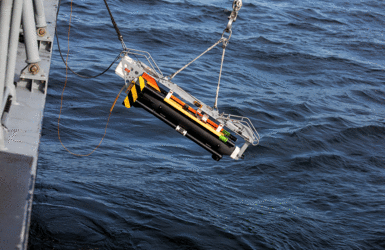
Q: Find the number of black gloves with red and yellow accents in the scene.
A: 0